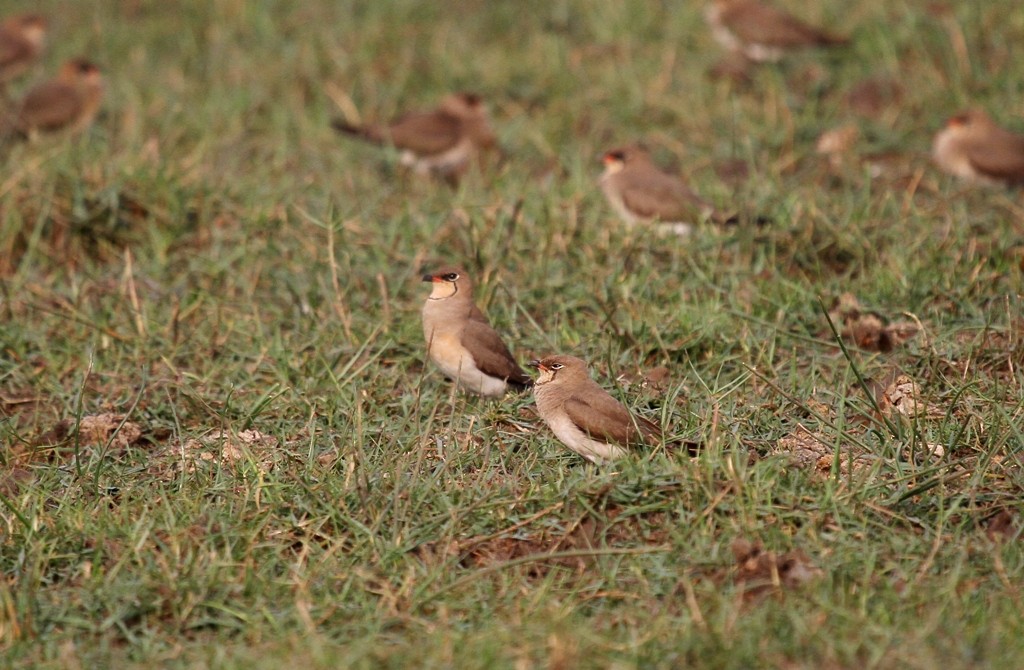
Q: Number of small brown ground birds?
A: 8